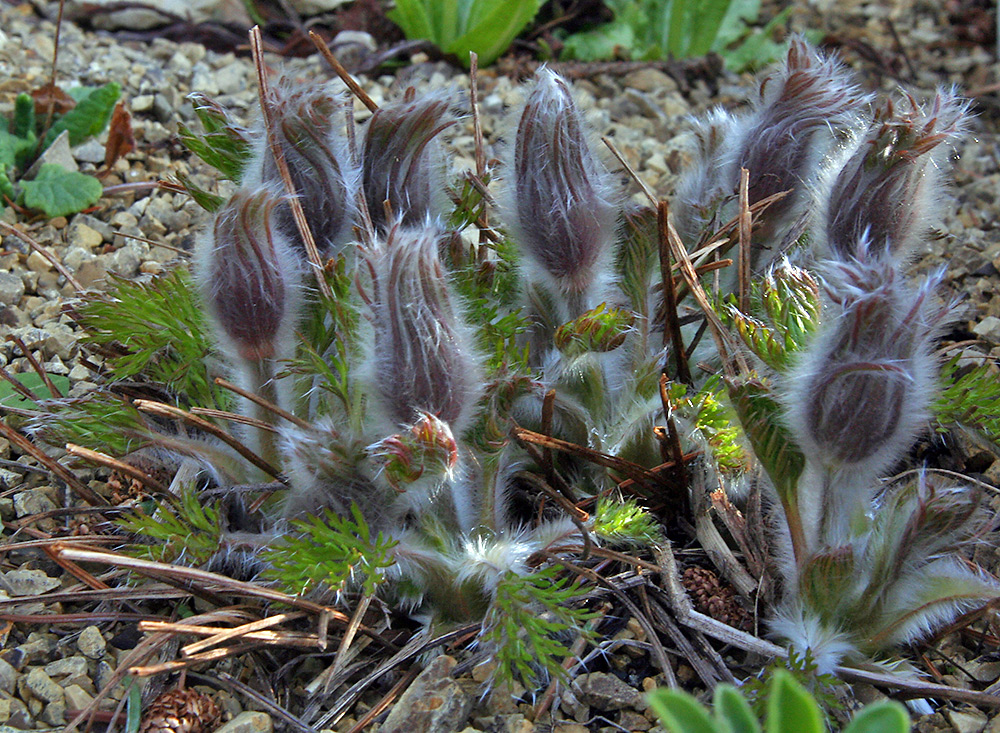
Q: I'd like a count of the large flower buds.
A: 8